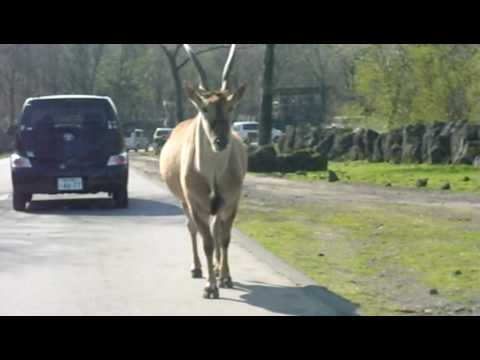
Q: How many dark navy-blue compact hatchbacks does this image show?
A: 1